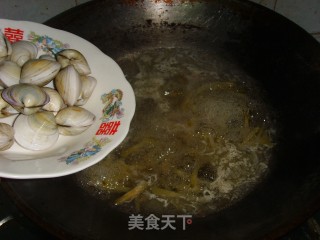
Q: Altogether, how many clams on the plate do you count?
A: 14